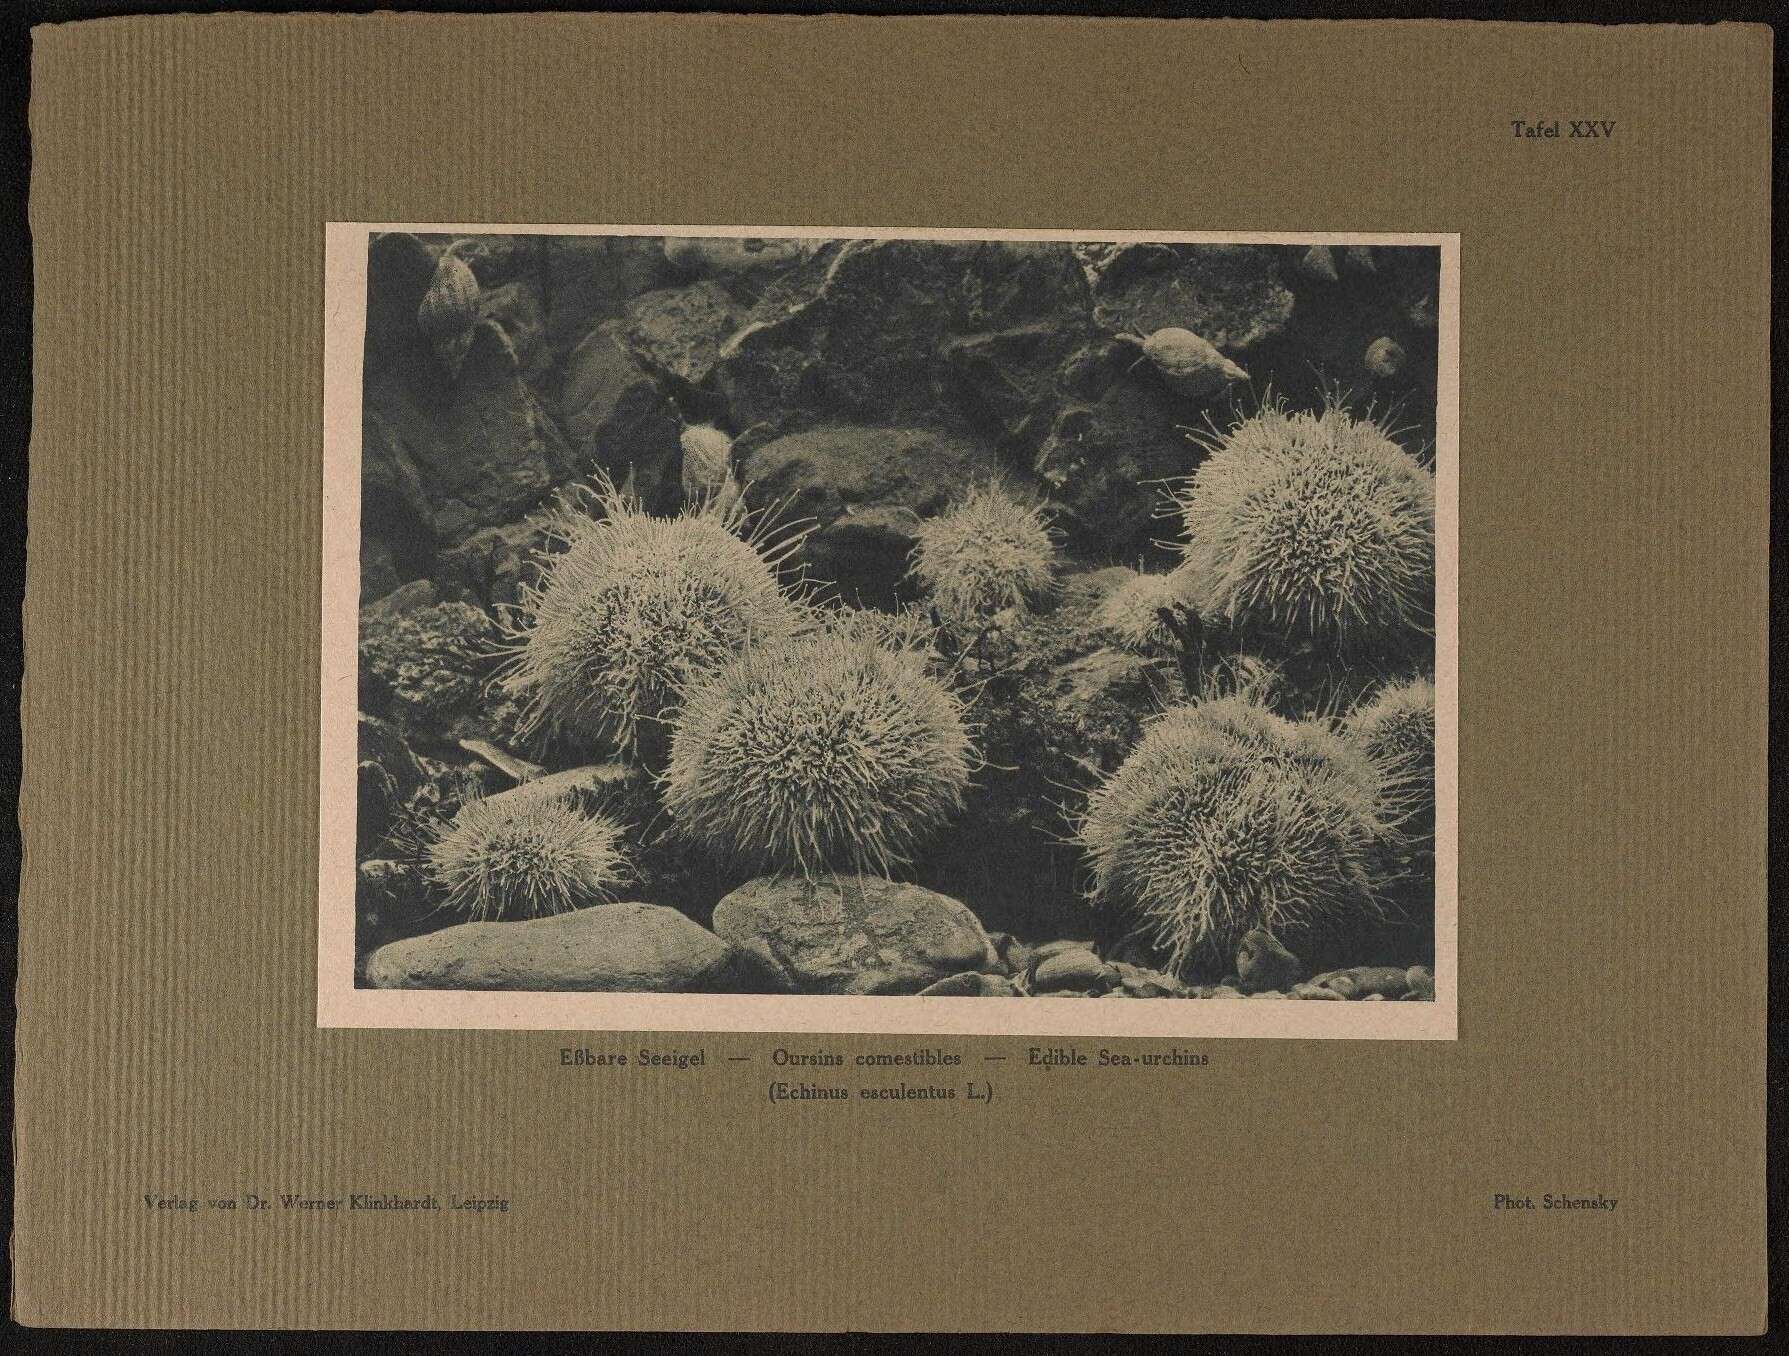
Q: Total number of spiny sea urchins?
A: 8